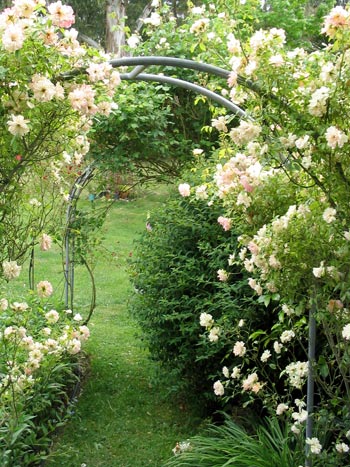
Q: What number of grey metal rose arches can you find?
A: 2